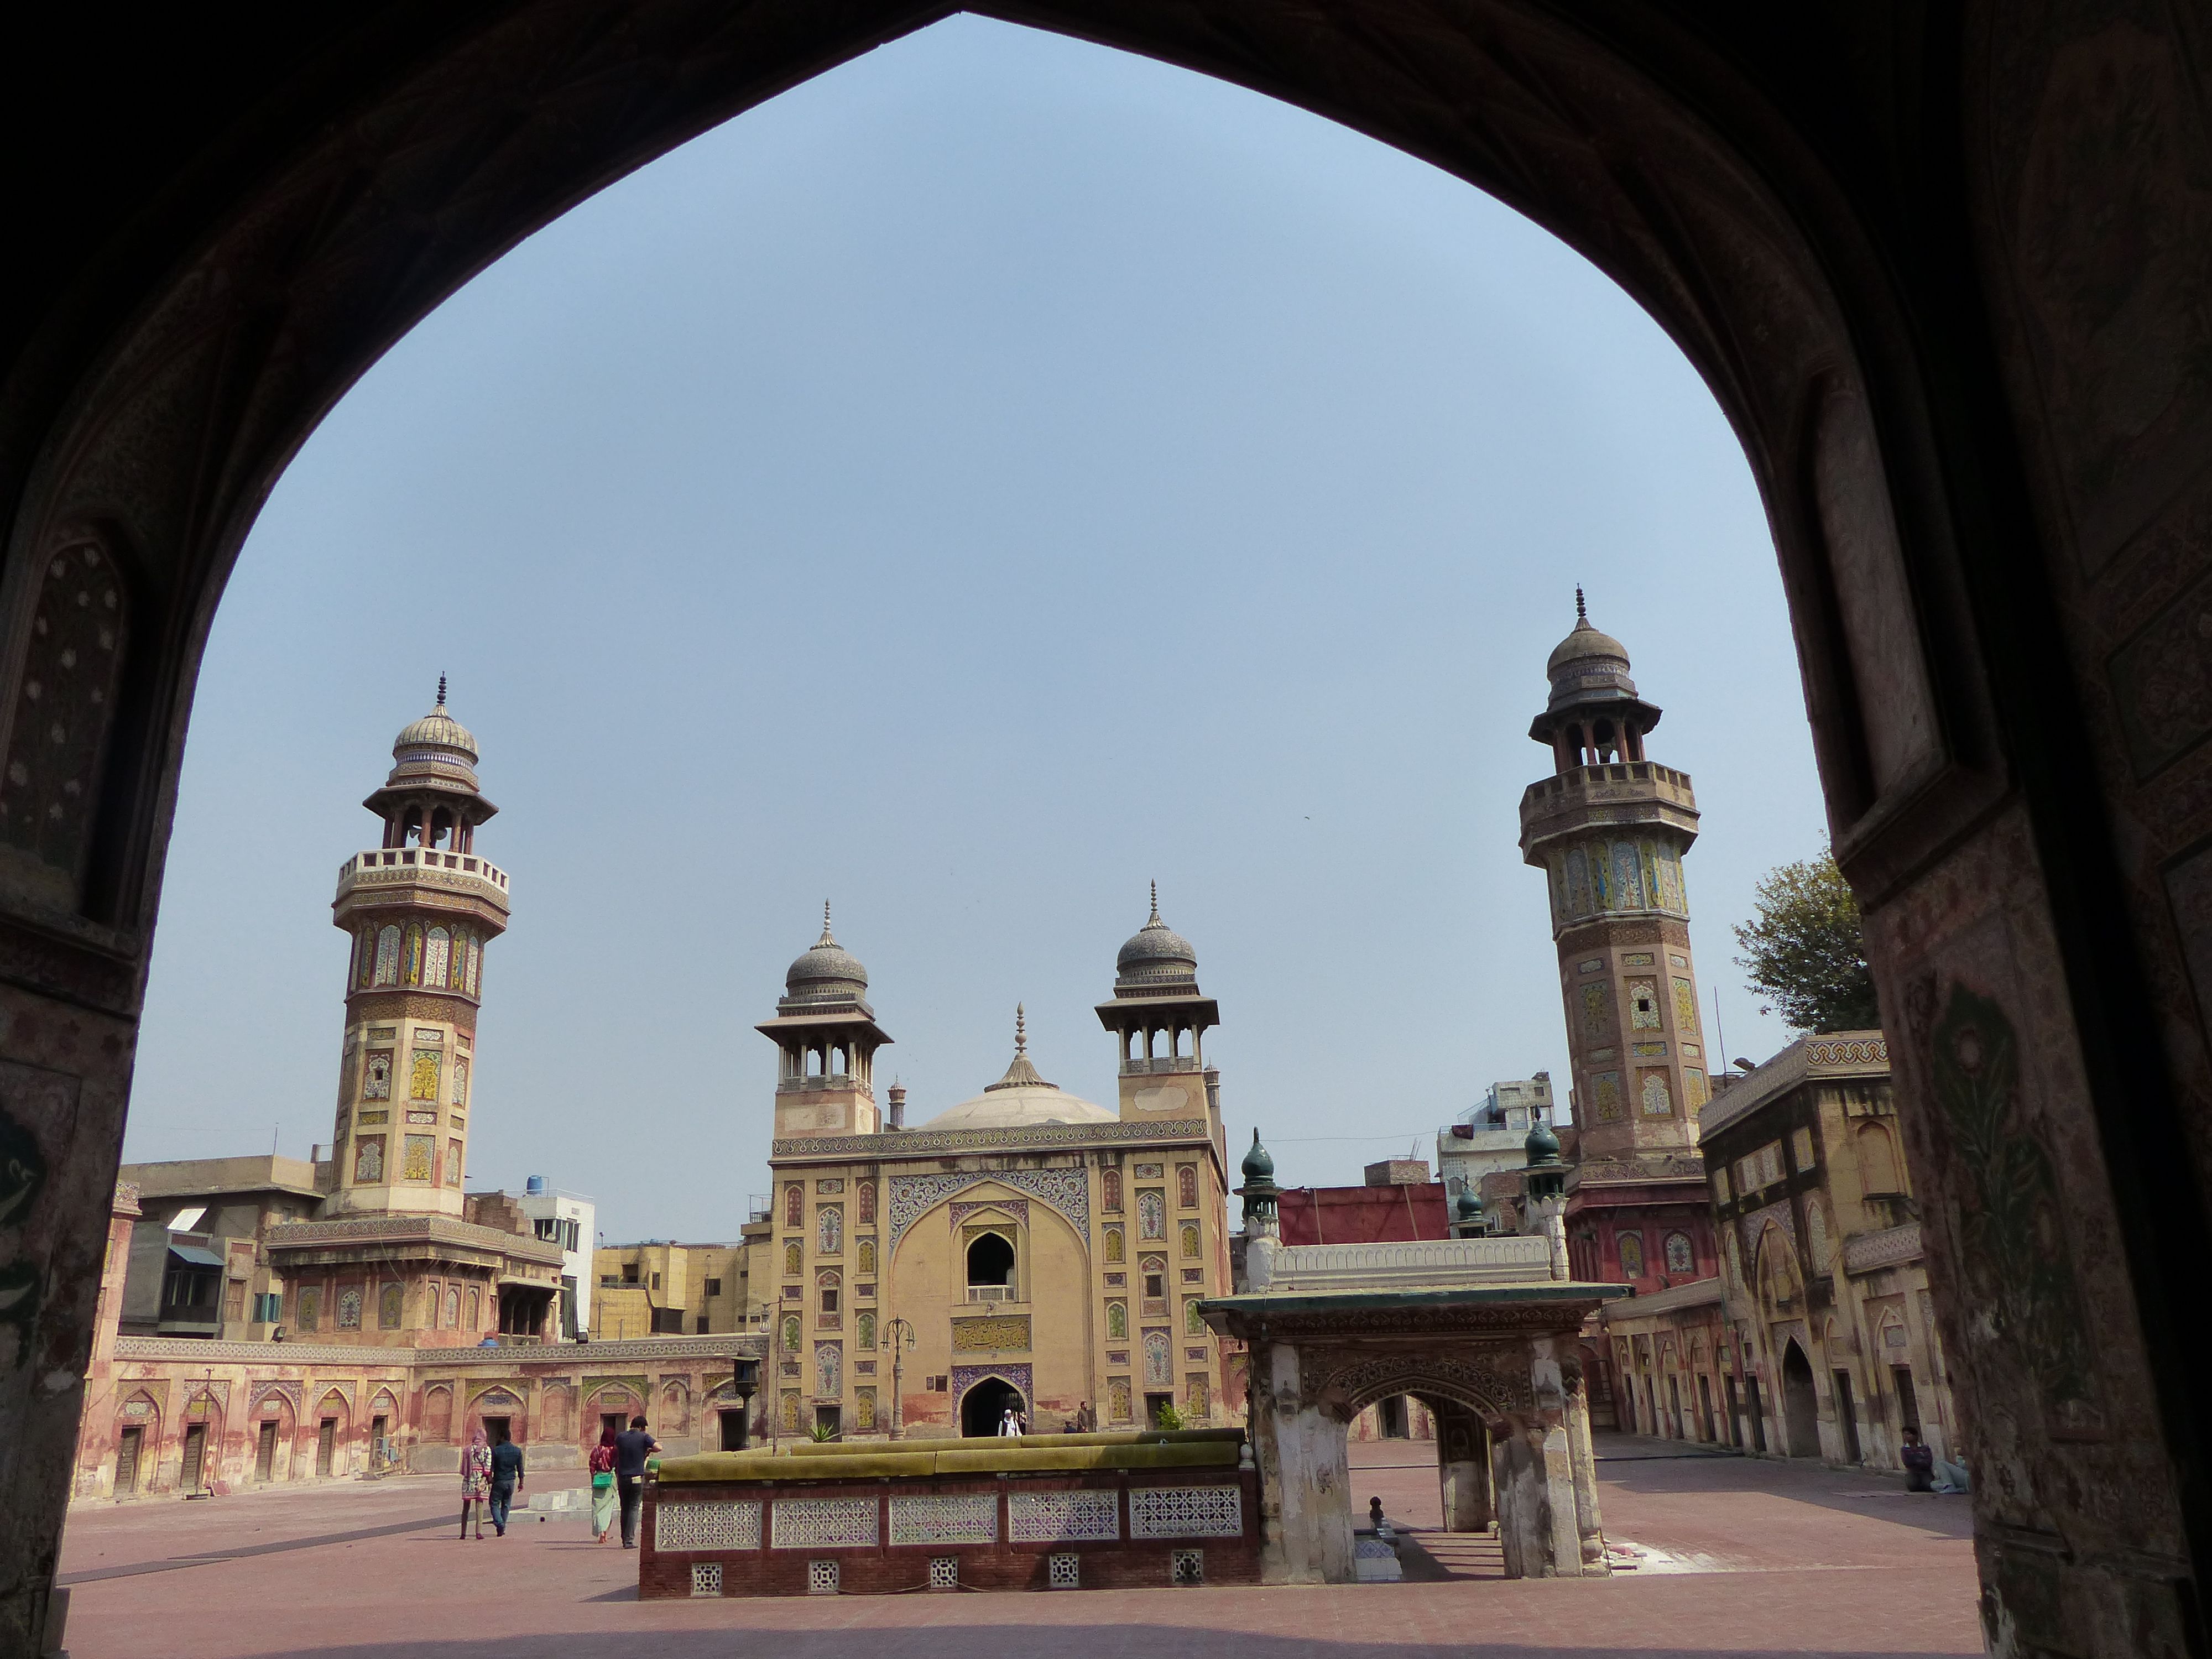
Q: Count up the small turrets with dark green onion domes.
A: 3